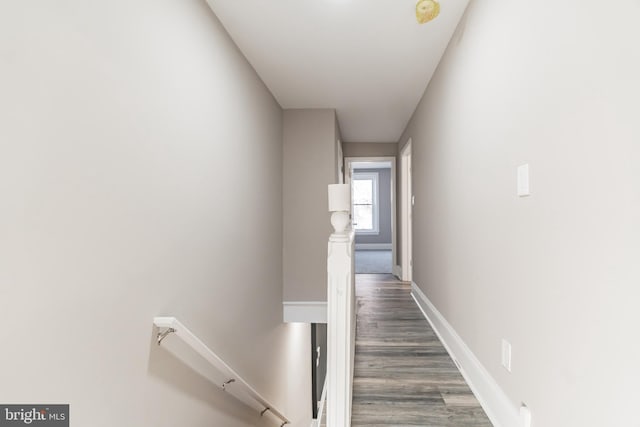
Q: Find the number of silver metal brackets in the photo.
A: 4